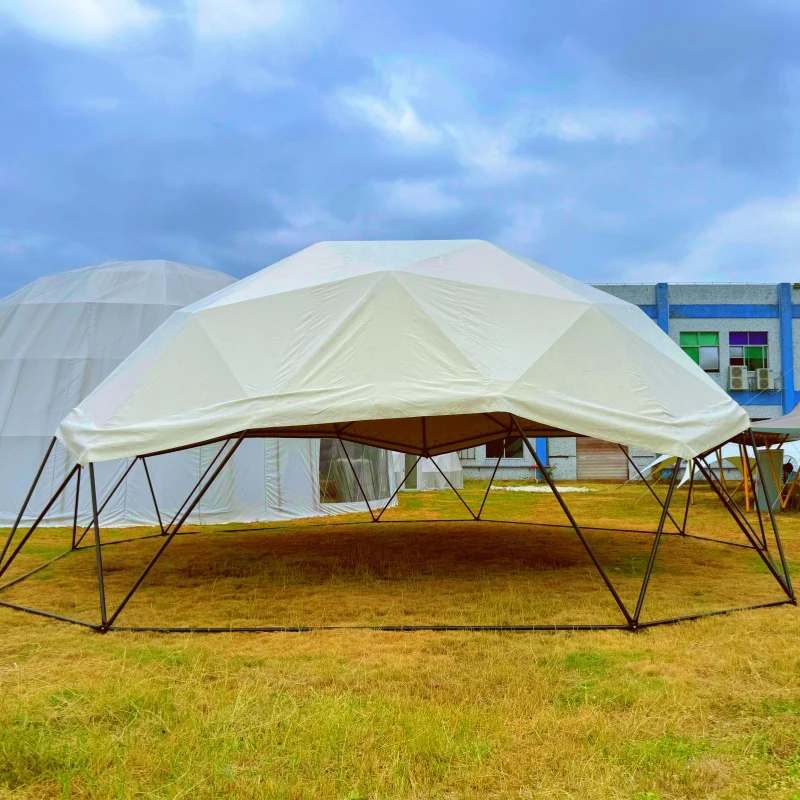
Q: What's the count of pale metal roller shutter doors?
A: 1